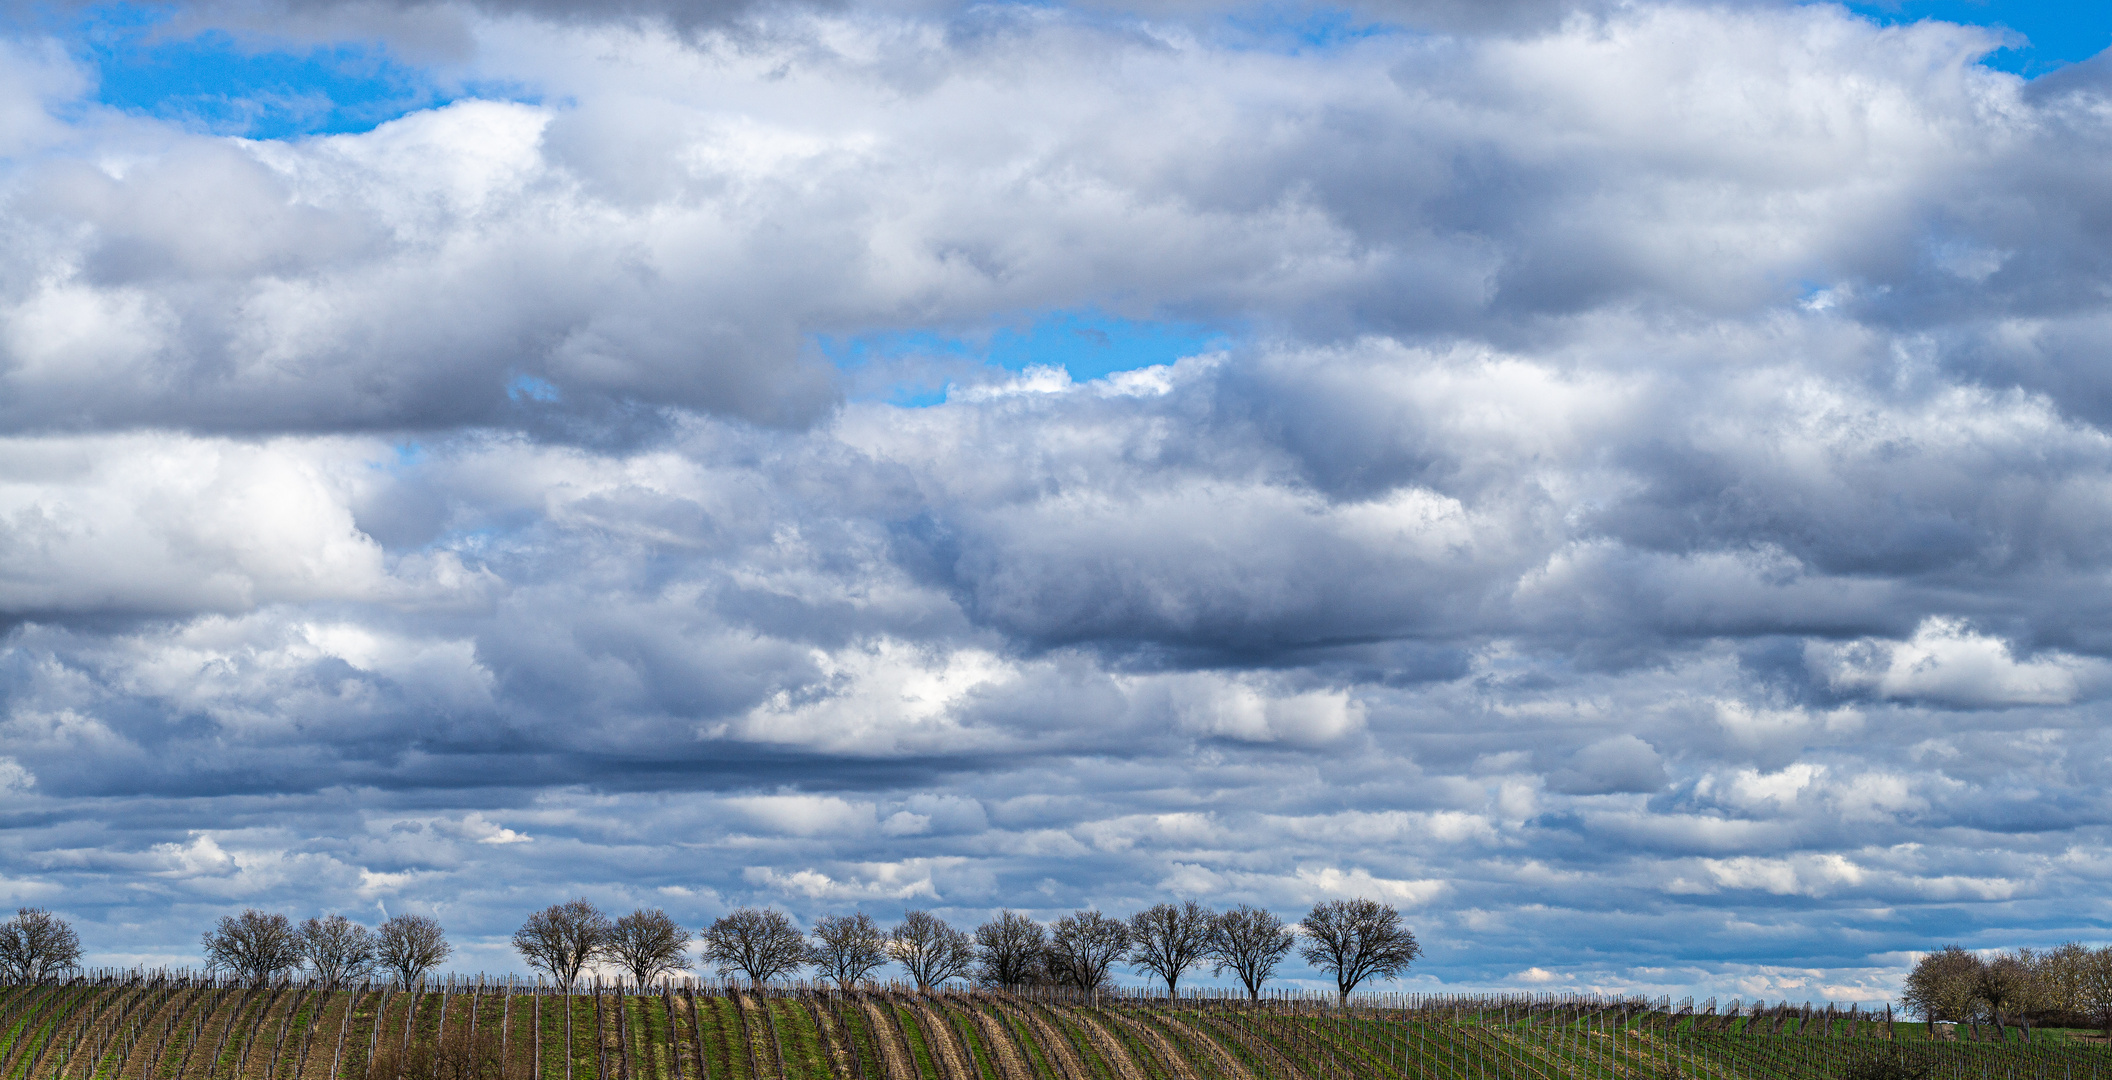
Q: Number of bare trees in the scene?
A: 14